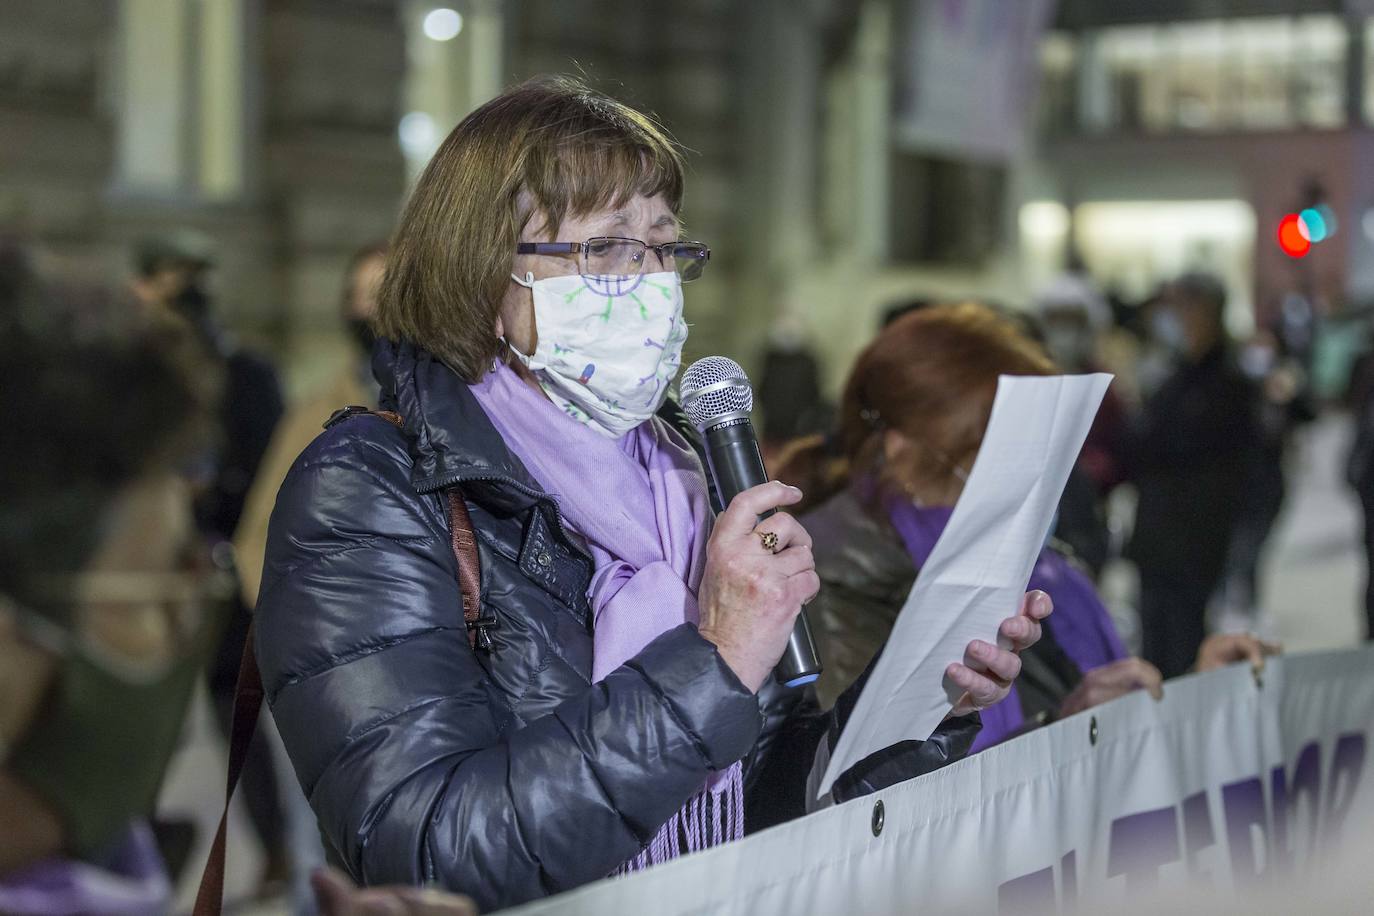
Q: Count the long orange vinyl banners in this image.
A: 0